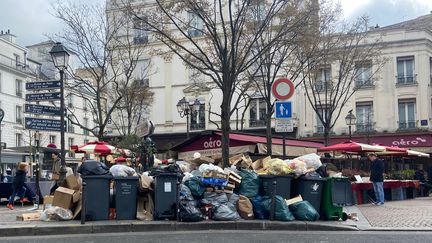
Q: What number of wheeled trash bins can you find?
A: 6